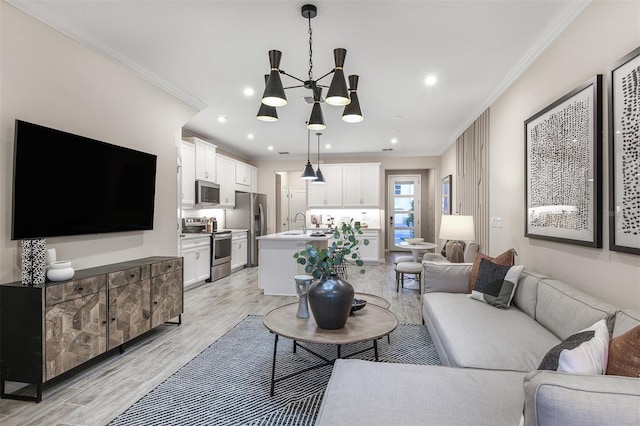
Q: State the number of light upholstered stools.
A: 2